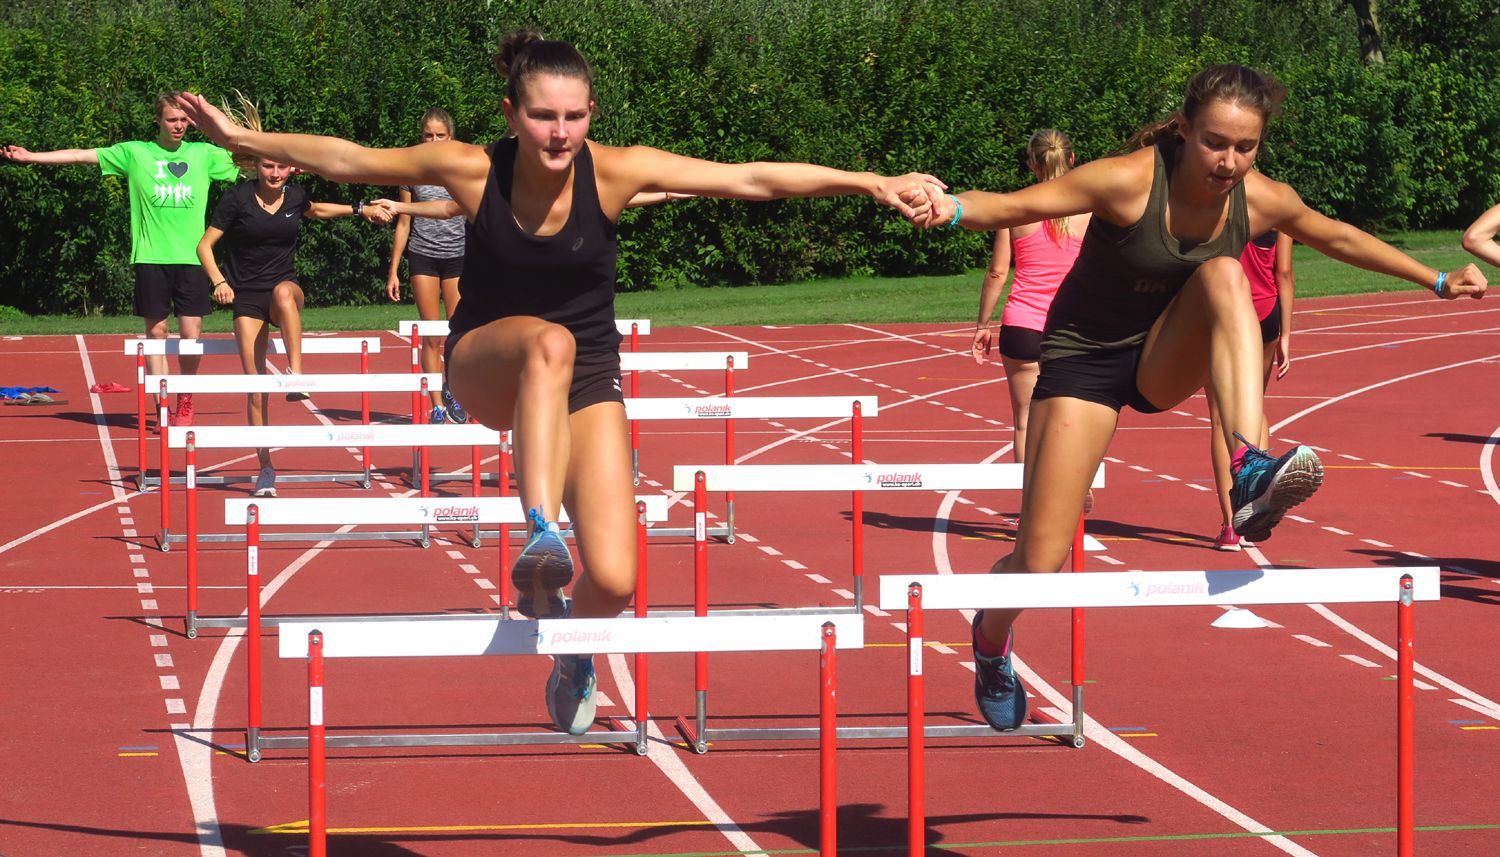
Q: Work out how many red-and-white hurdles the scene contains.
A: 10